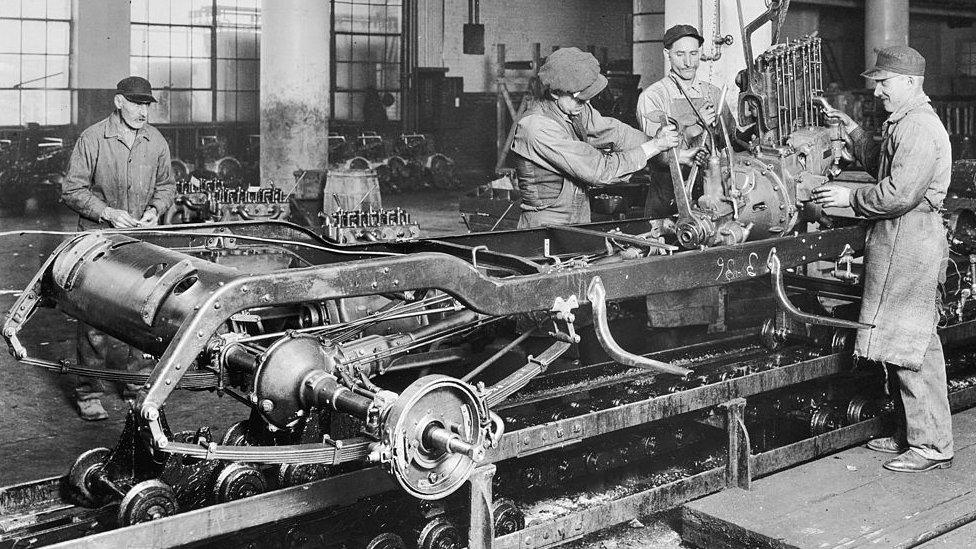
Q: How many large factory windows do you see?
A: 3